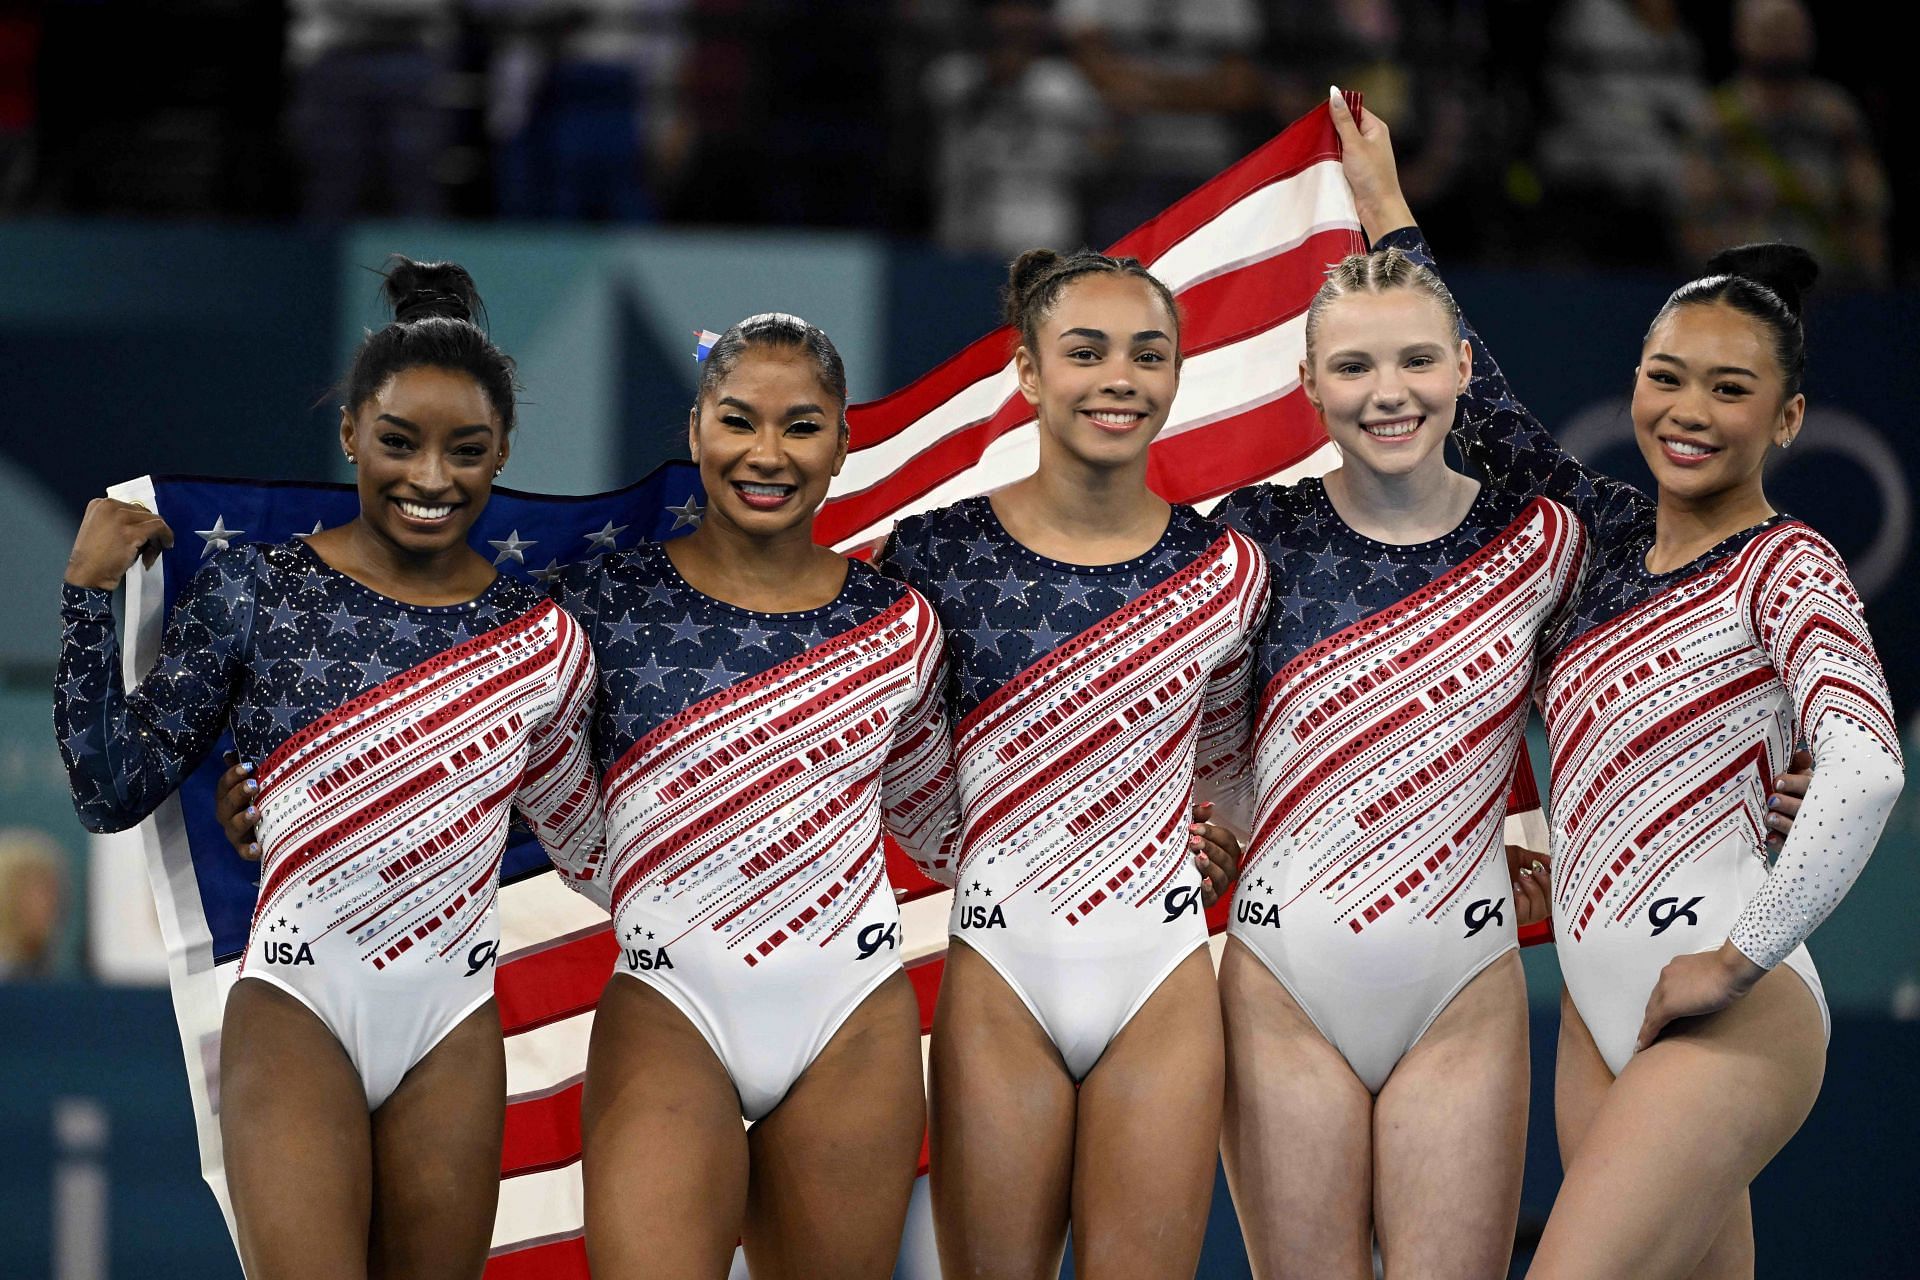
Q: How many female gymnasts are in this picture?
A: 5